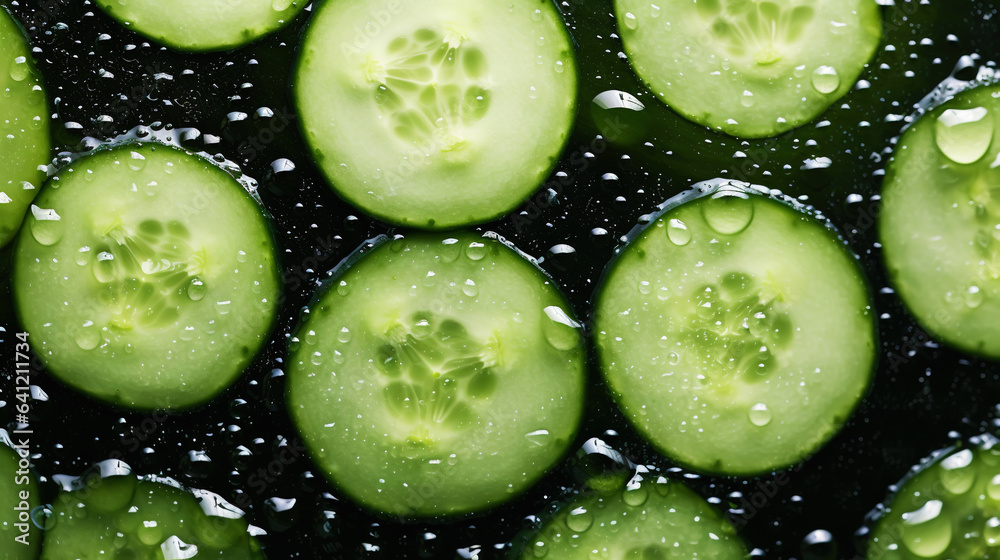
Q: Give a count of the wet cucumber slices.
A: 12